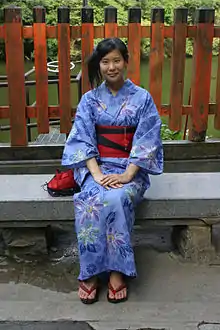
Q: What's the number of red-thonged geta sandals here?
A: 2